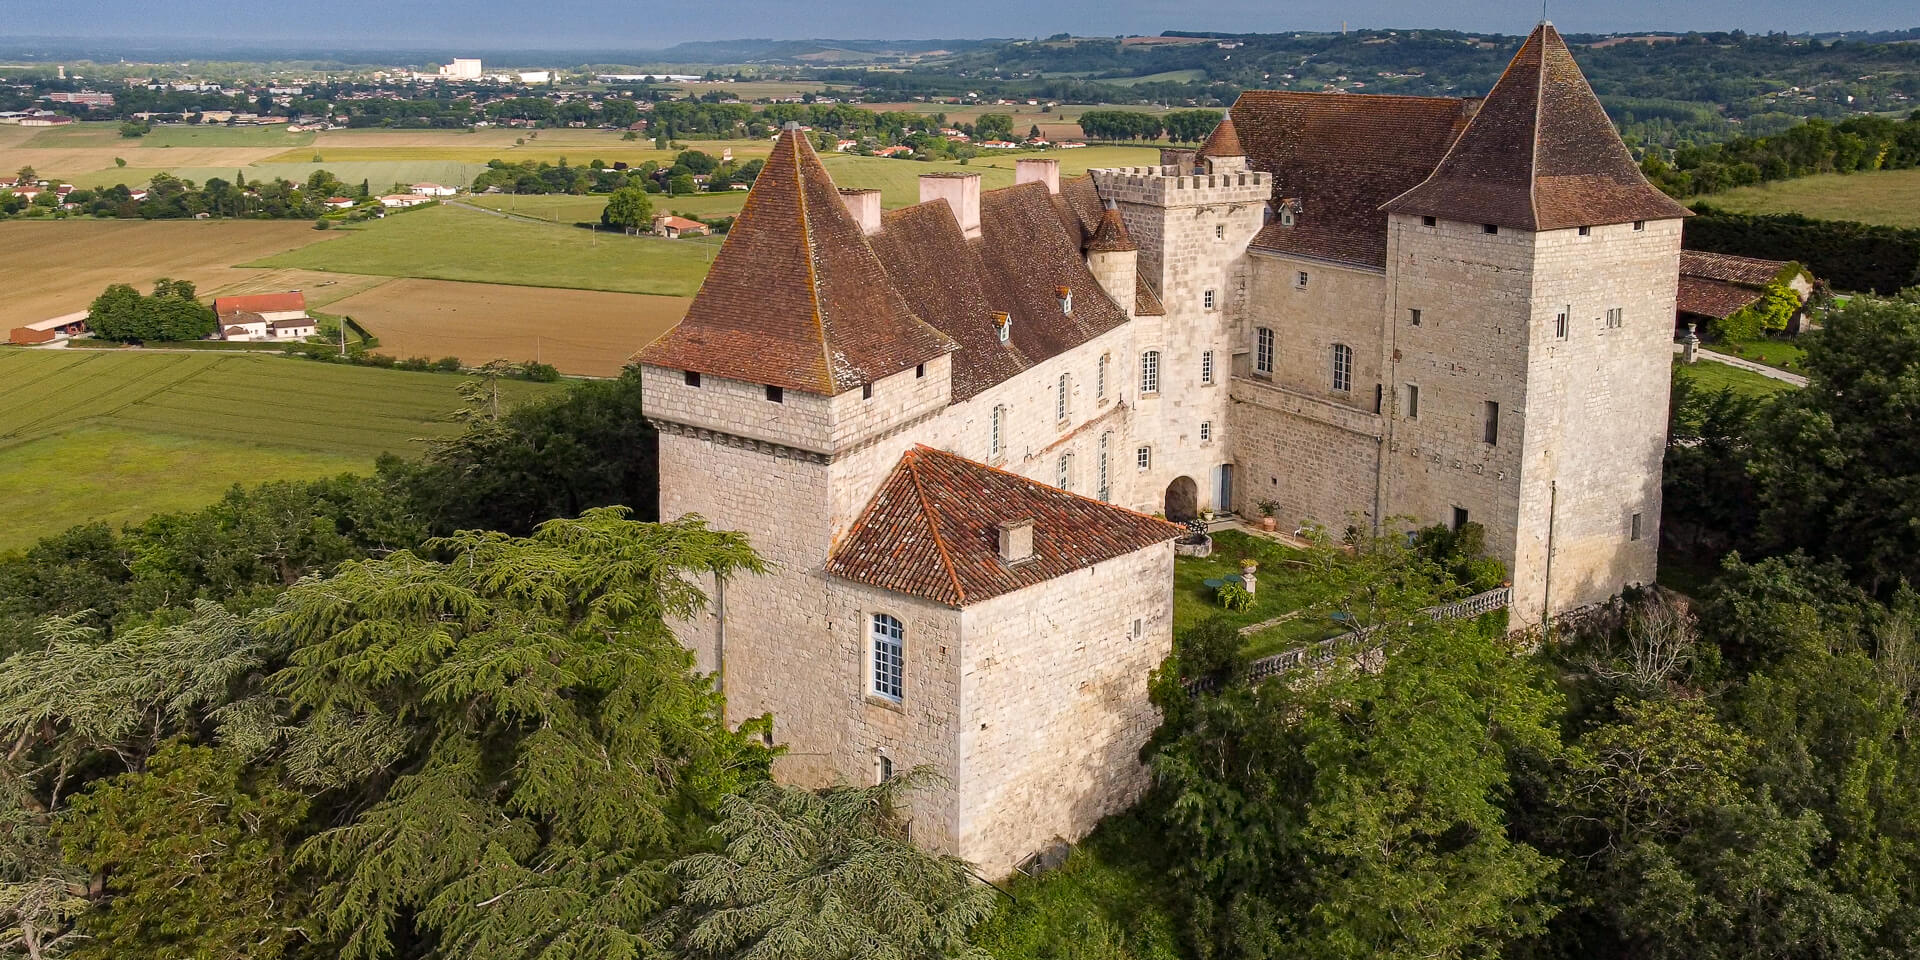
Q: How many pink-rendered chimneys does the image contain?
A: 3